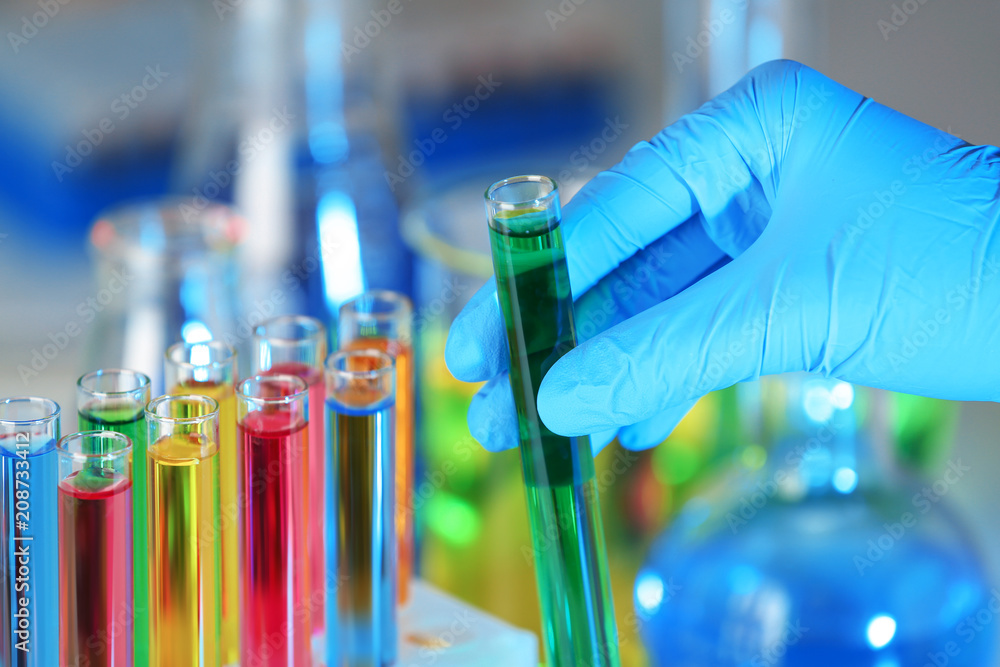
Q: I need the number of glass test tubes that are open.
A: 10